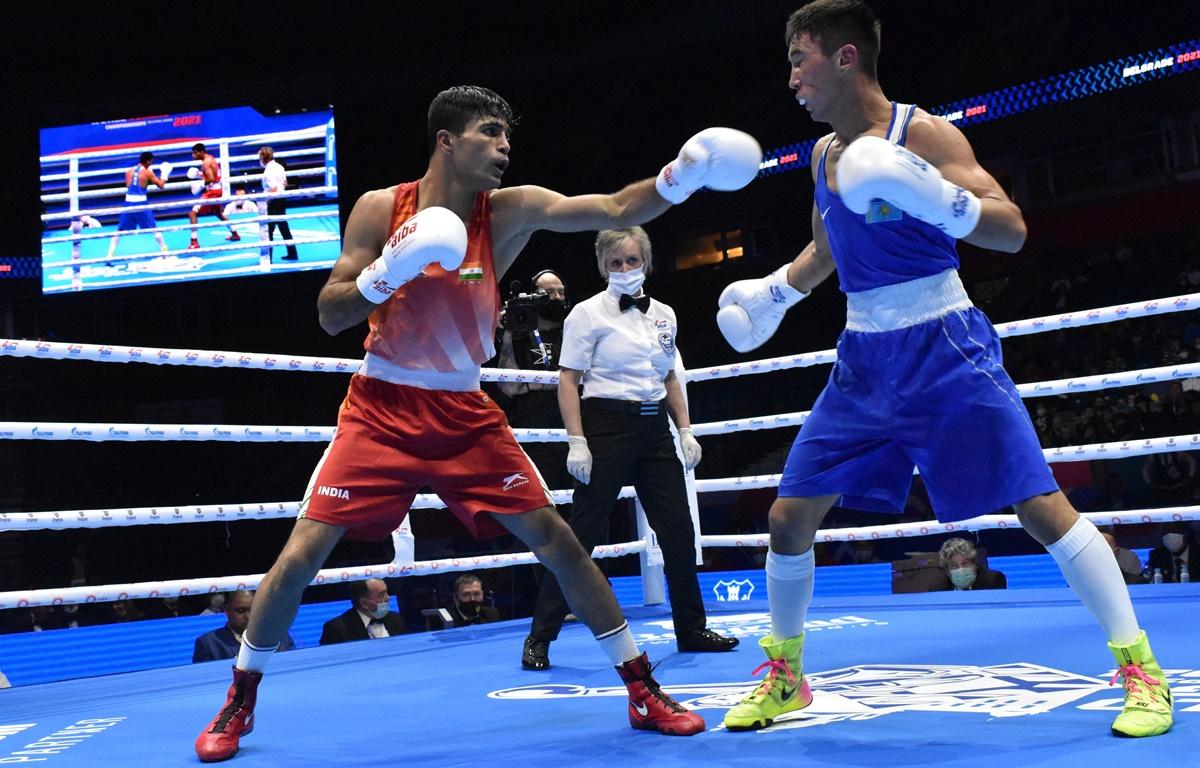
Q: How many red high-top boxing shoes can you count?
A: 2